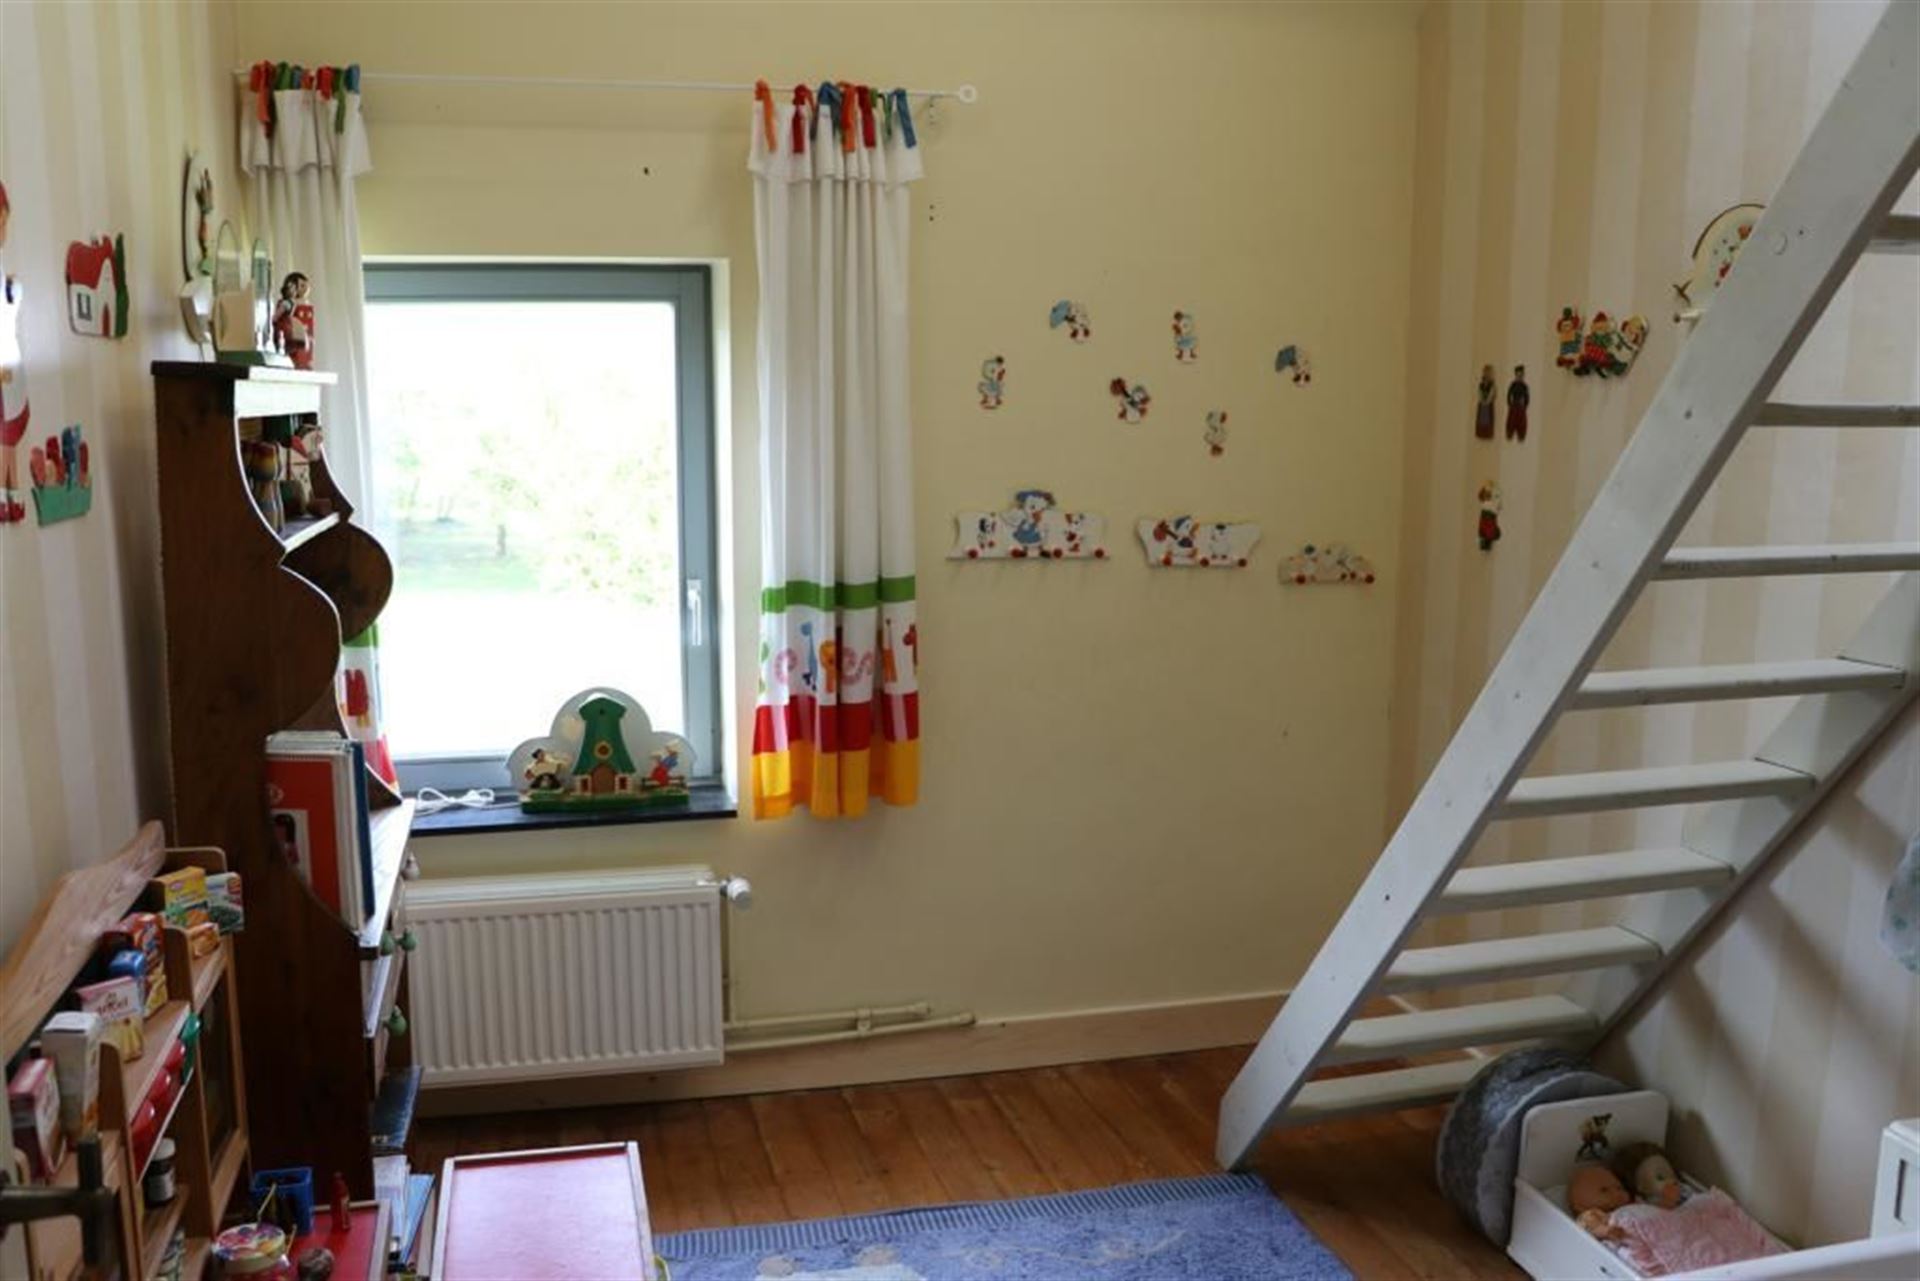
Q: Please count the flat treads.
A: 9